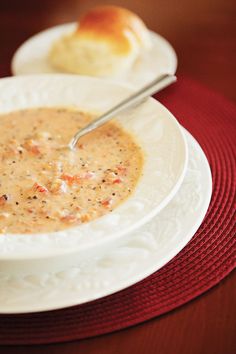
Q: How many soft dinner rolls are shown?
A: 1